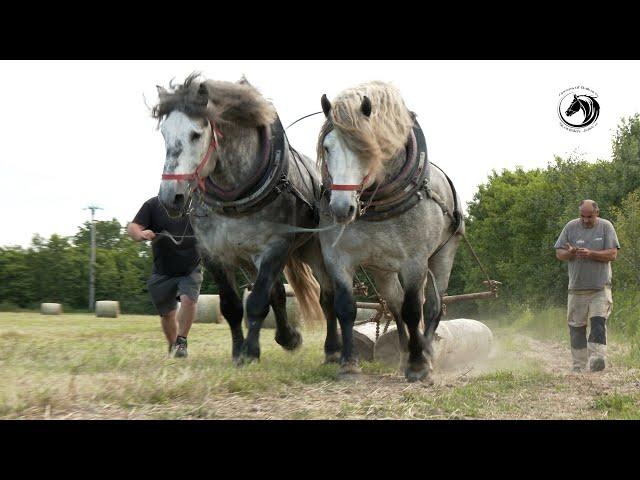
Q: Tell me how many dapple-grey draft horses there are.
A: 2